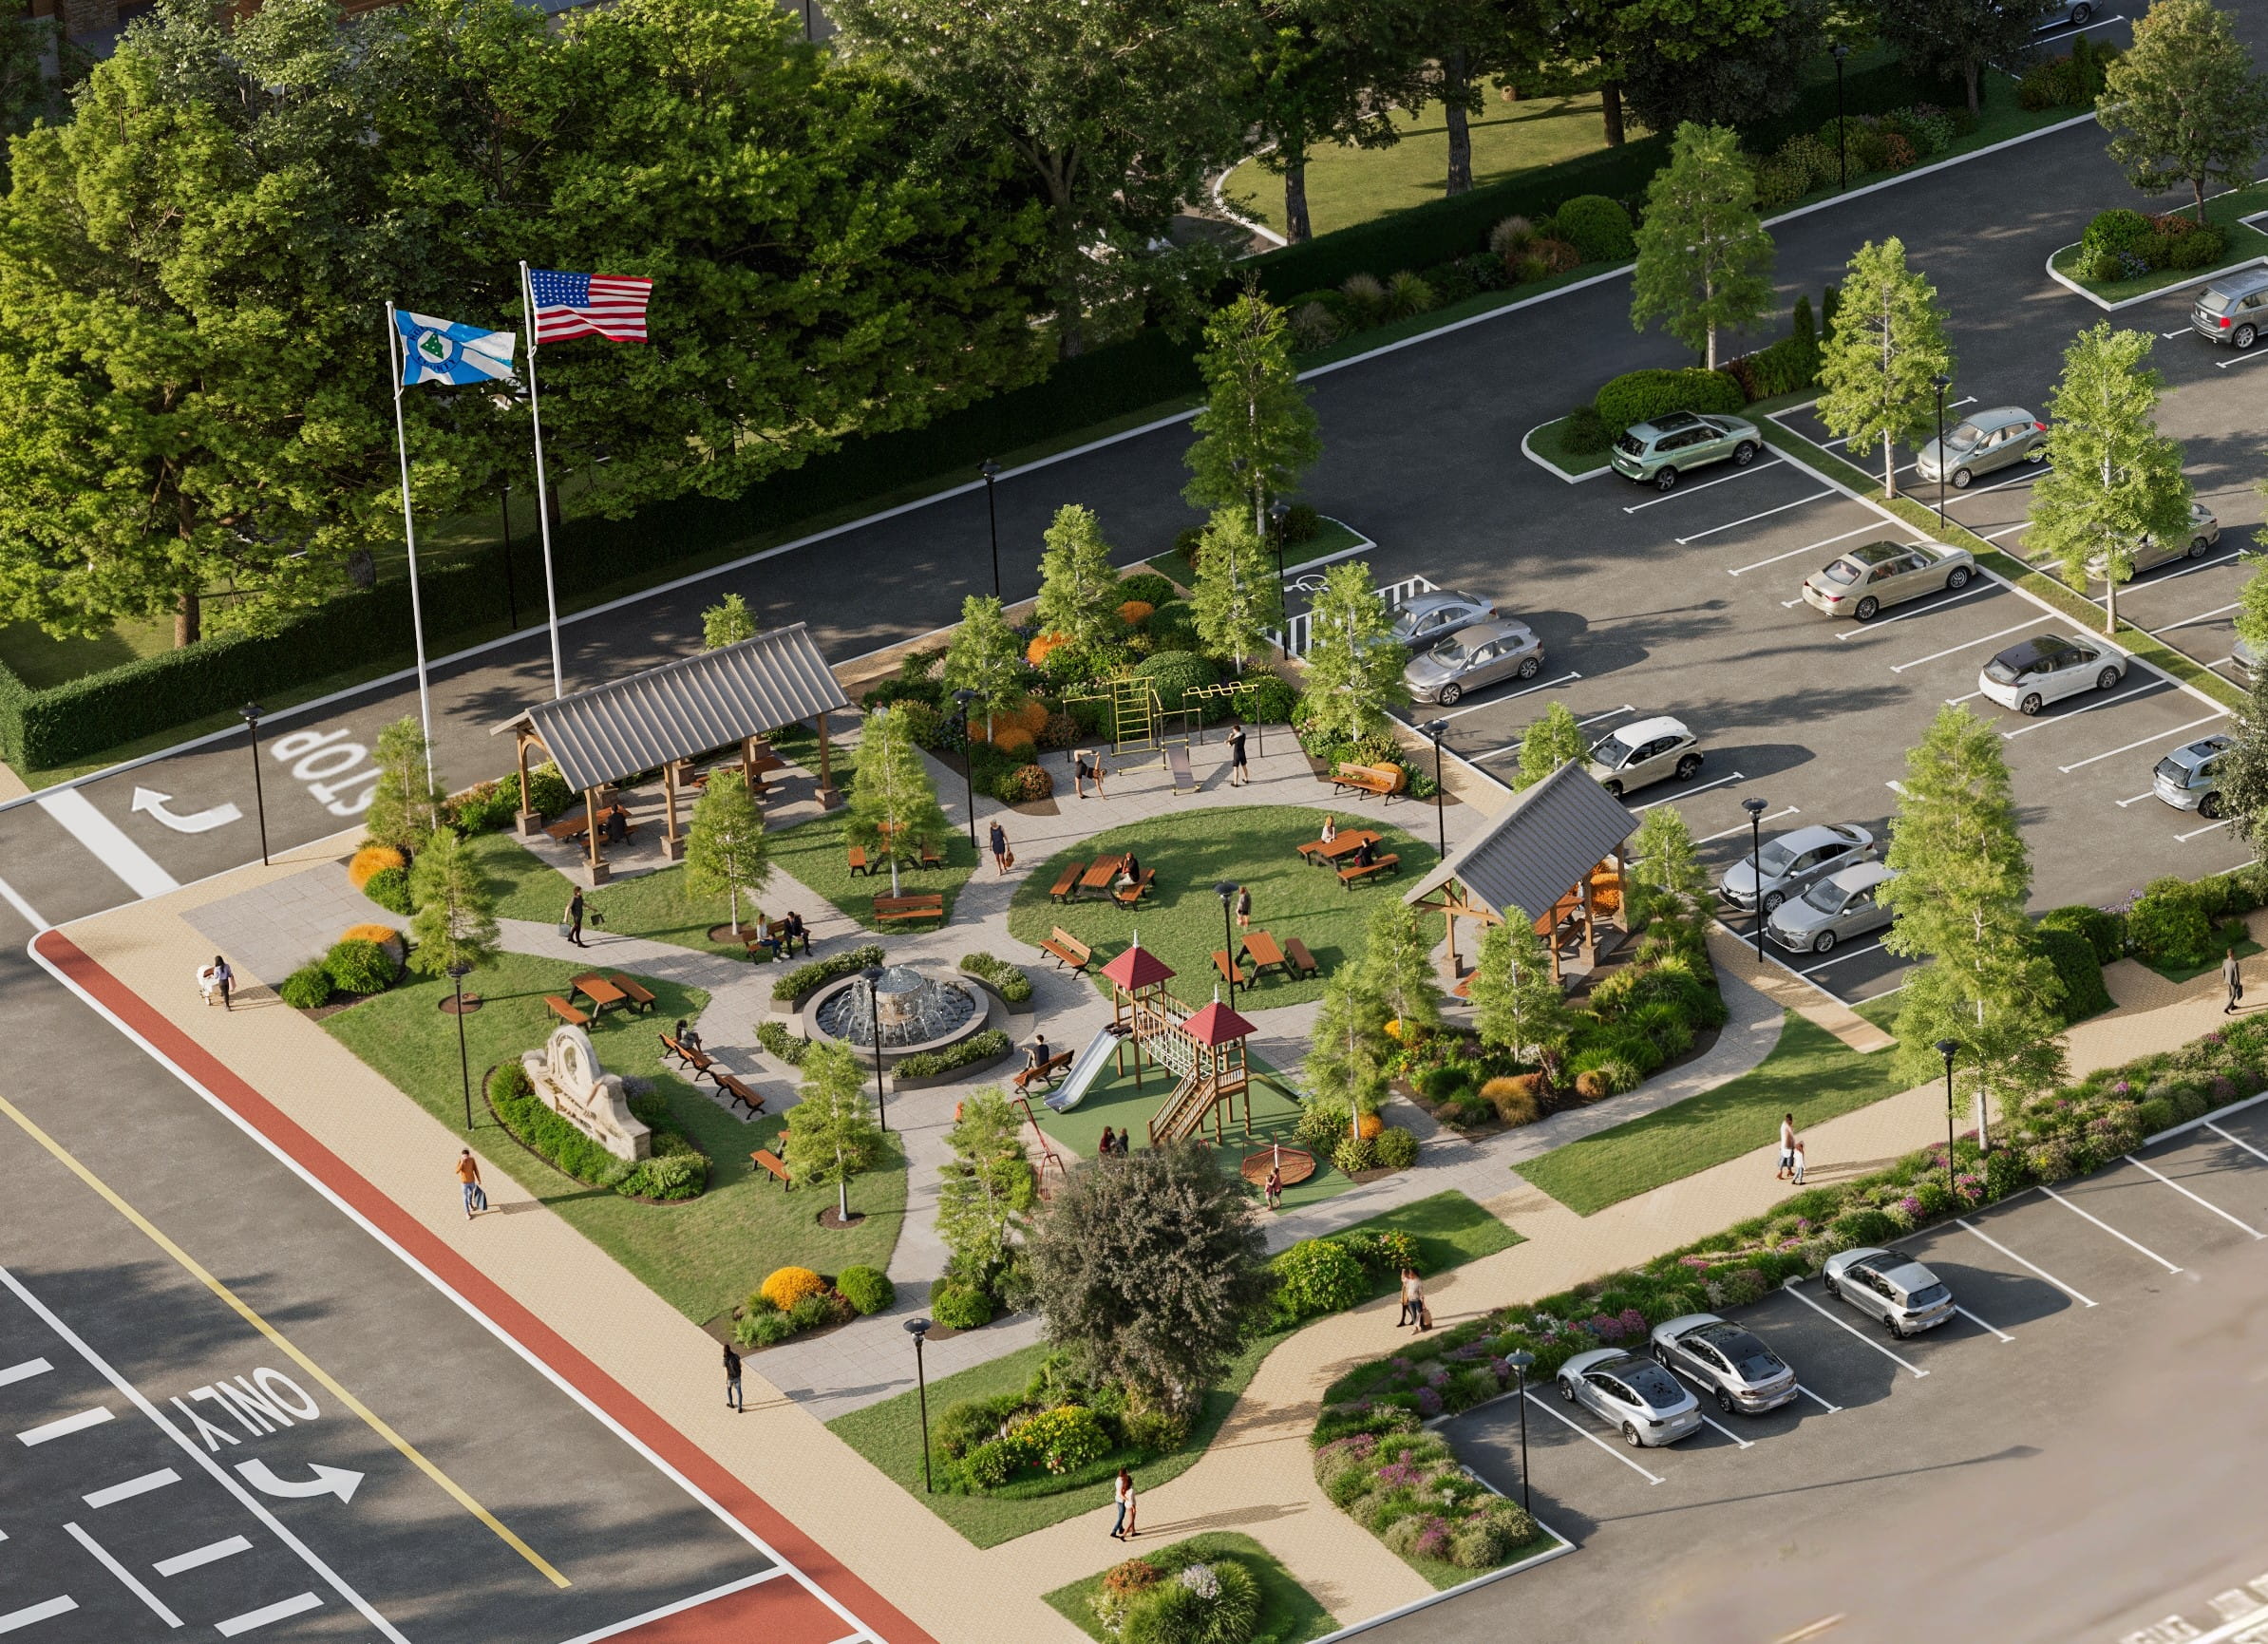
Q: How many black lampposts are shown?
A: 15